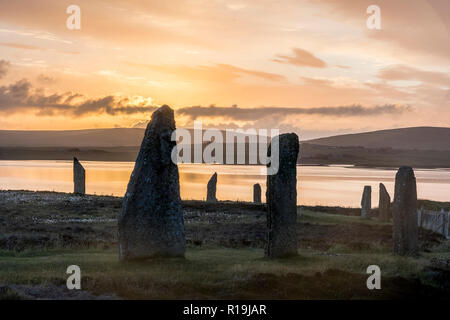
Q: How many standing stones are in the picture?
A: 8